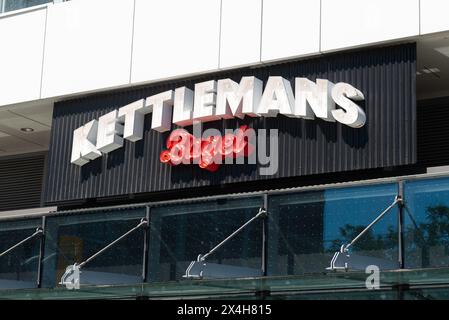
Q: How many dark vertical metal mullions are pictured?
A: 4